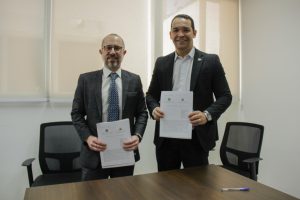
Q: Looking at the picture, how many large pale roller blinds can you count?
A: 3